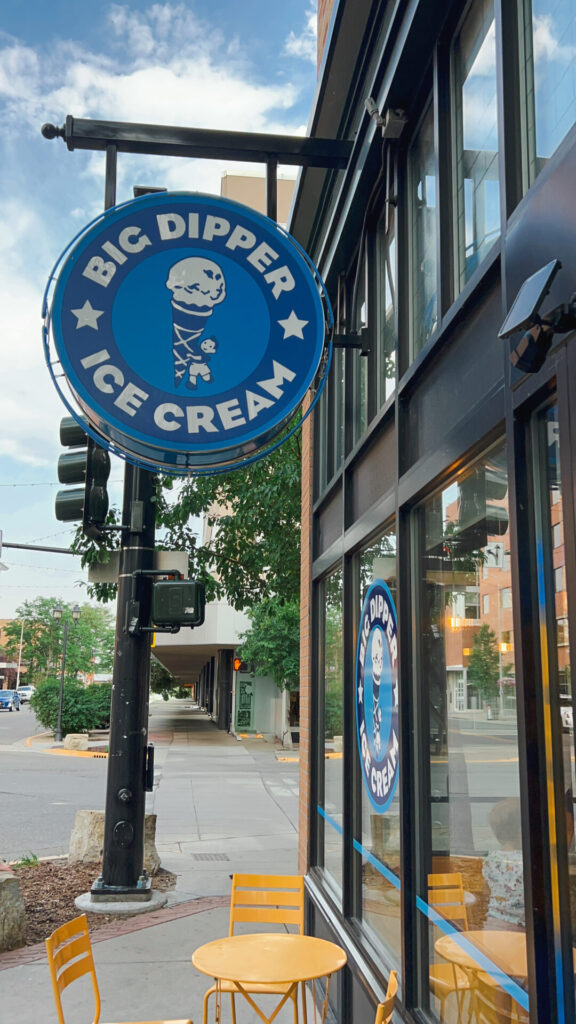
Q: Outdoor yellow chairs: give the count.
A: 3